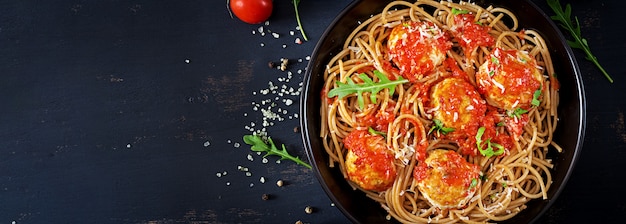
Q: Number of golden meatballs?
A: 5